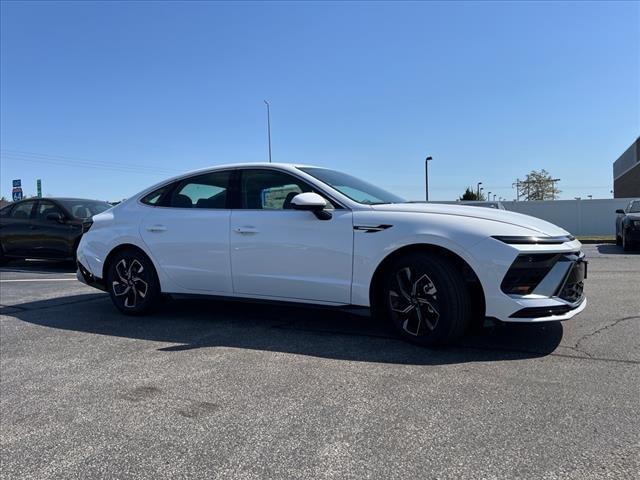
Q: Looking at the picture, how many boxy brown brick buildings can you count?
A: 1